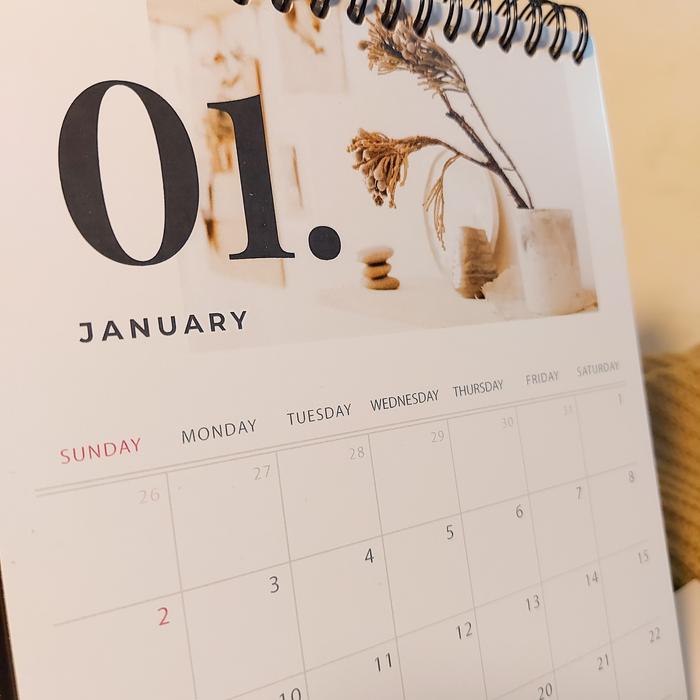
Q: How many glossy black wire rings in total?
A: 12